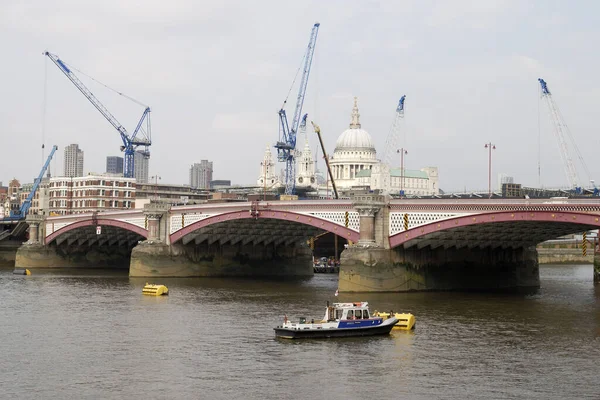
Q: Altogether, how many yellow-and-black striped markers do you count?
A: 5